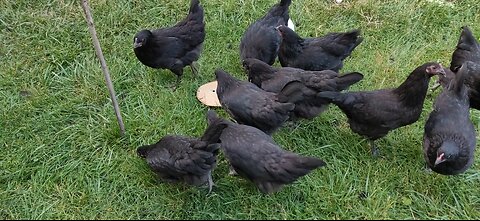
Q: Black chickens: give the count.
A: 10